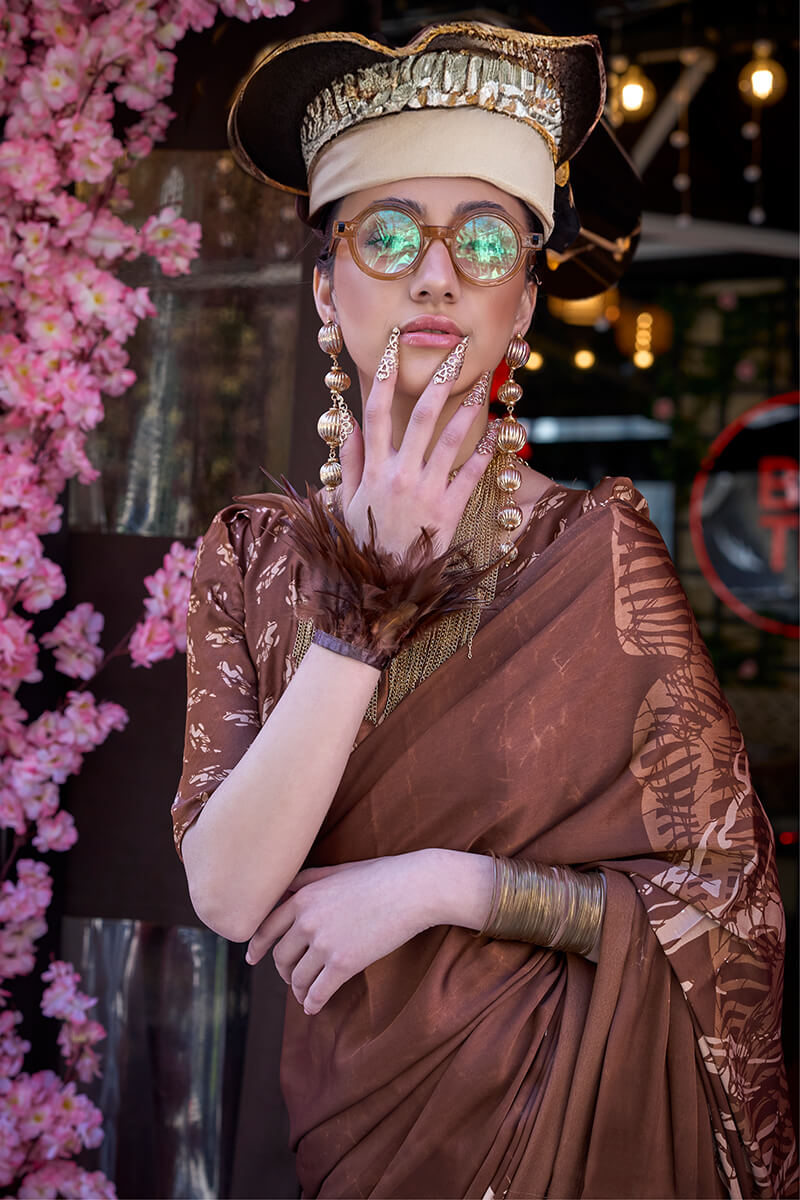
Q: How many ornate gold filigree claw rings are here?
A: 5